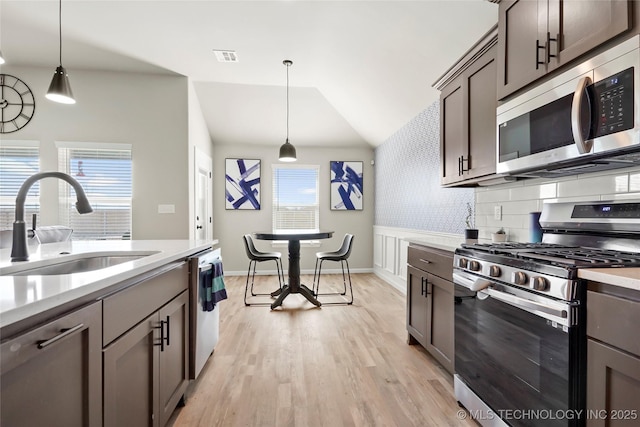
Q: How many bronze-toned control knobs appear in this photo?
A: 5